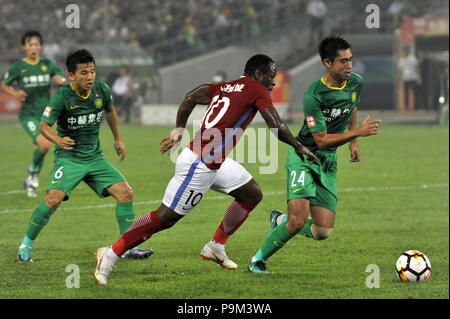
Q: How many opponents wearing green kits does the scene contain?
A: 3